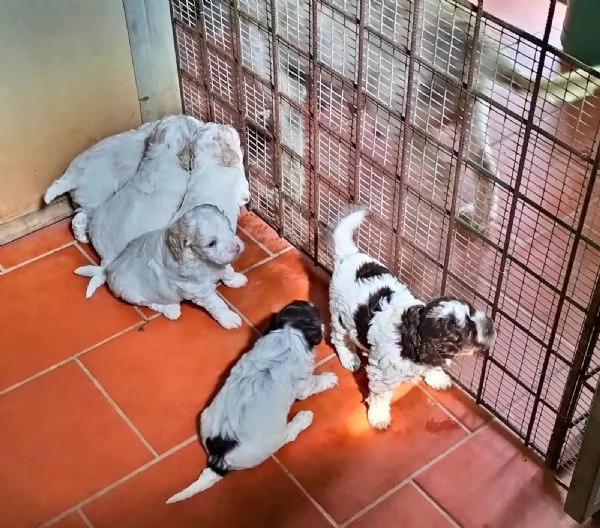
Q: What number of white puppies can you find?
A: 4